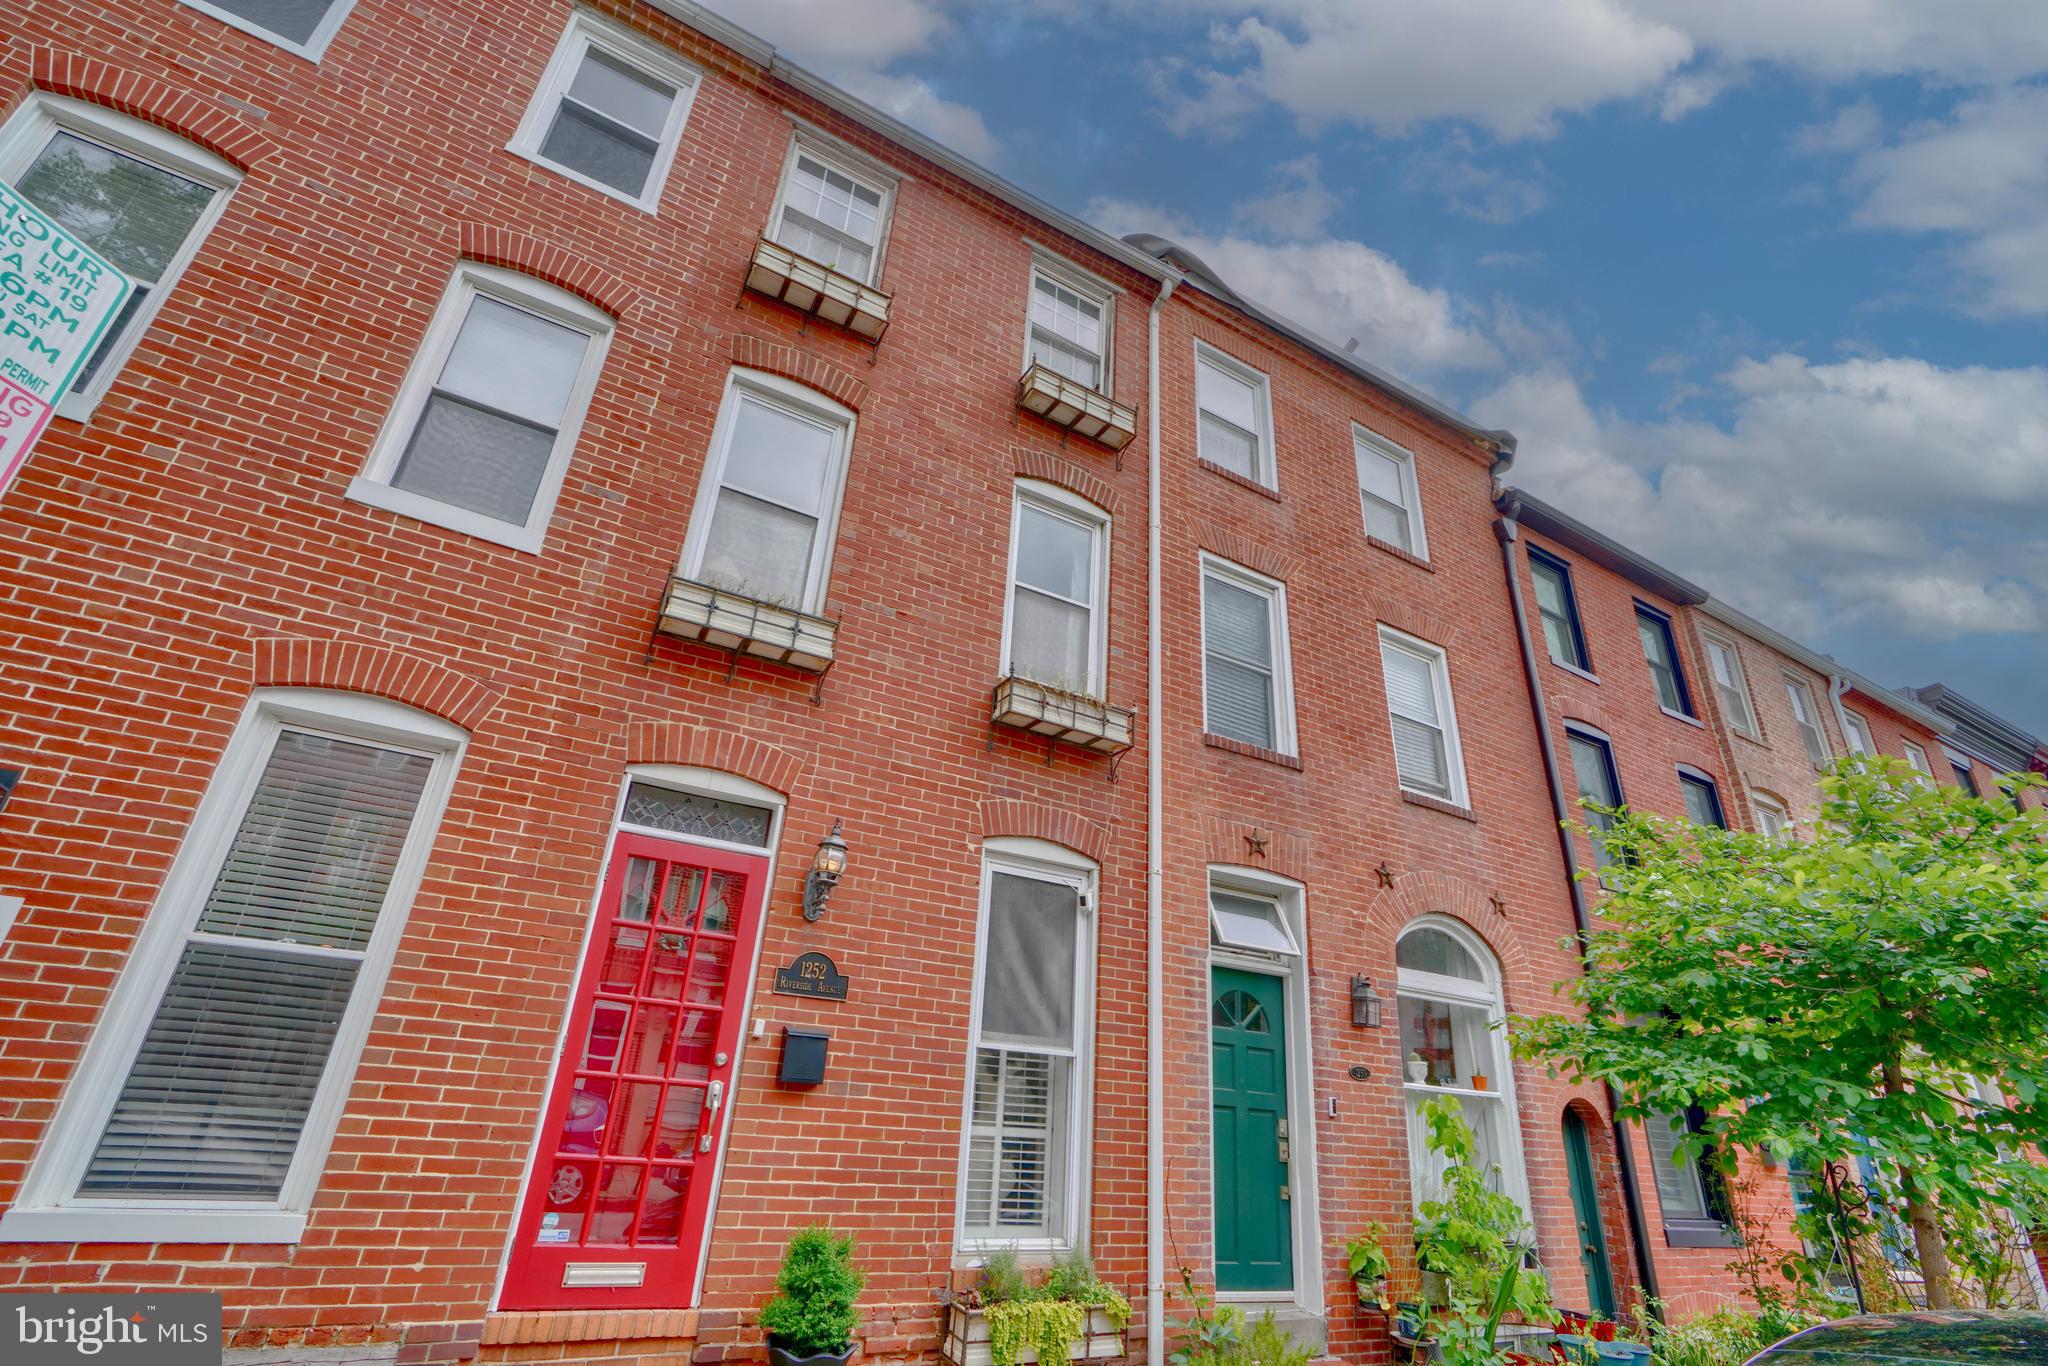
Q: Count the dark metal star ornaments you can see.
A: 3